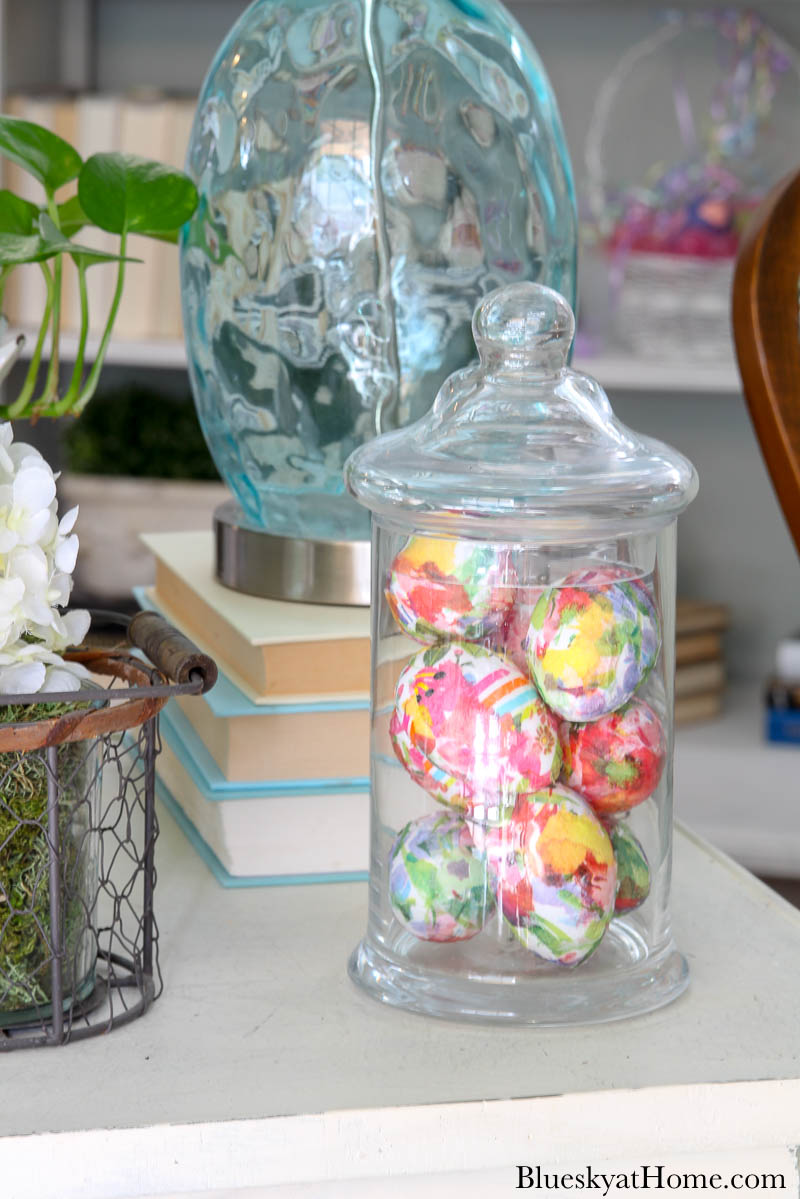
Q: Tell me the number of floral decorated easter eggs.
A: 8